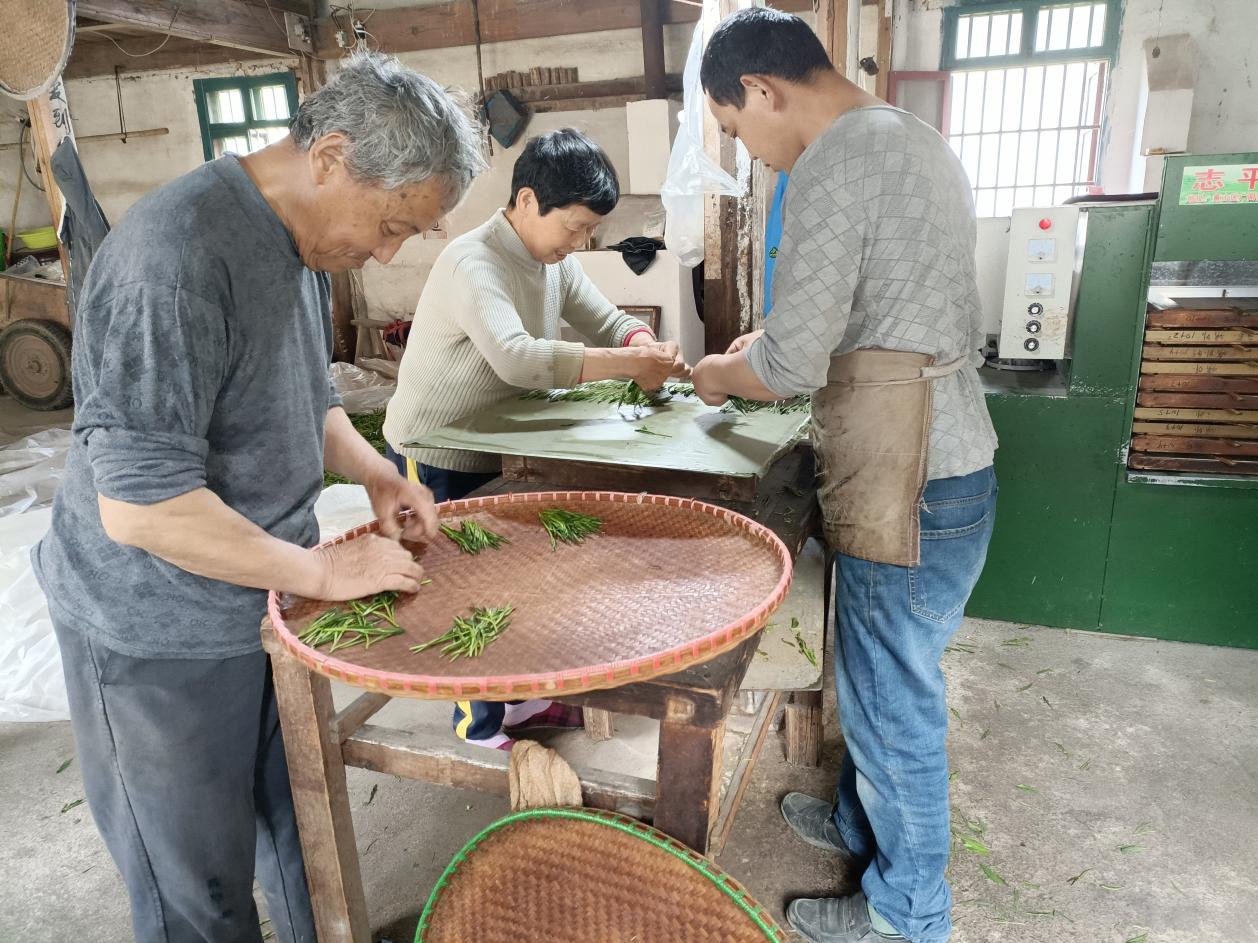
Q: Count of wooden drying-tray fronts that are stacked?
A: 10